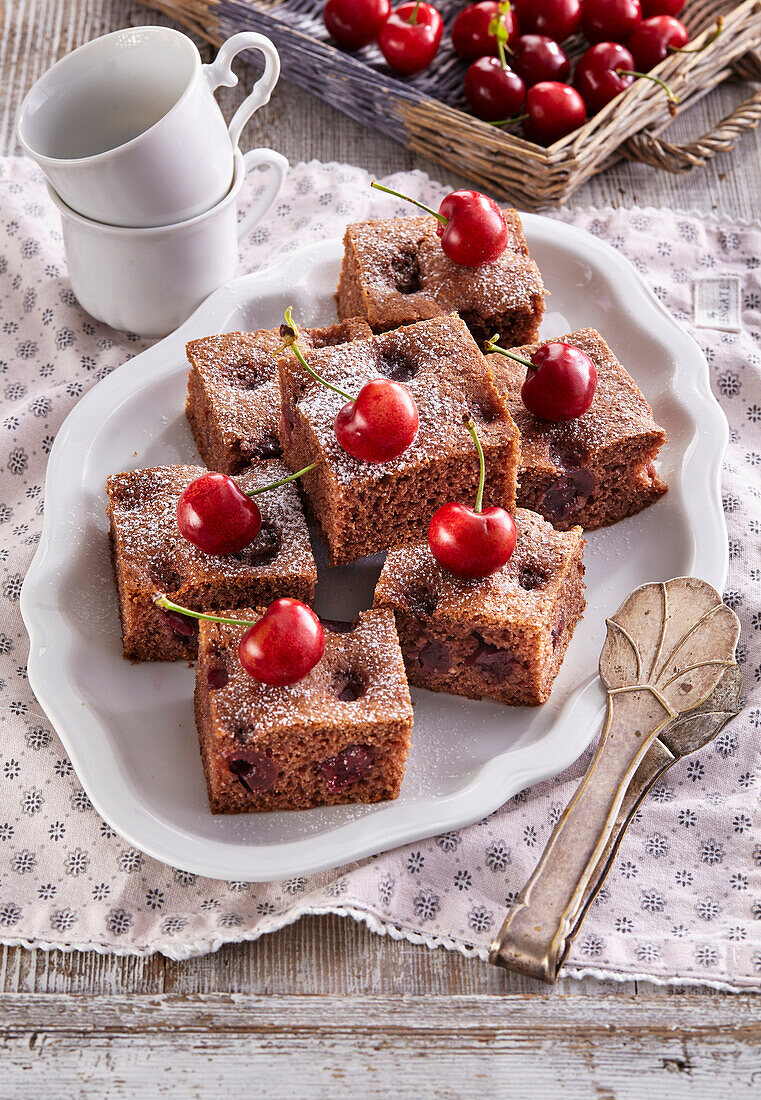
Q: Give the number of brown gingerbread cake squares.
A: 7